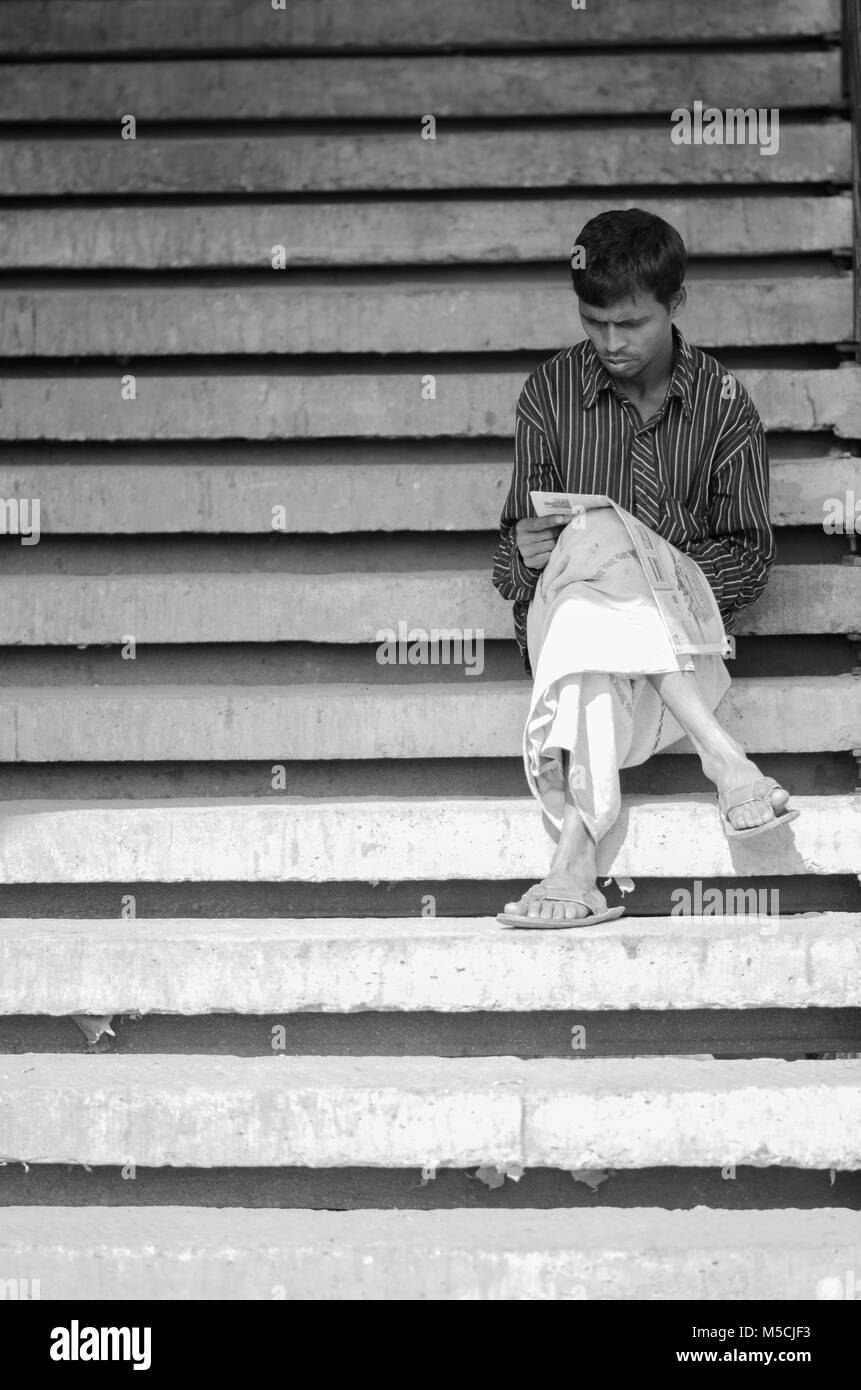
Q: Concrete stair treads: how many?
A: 13